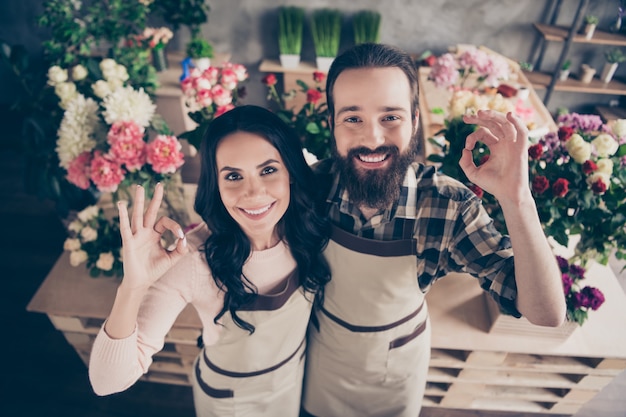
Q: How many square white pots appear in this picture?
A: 2